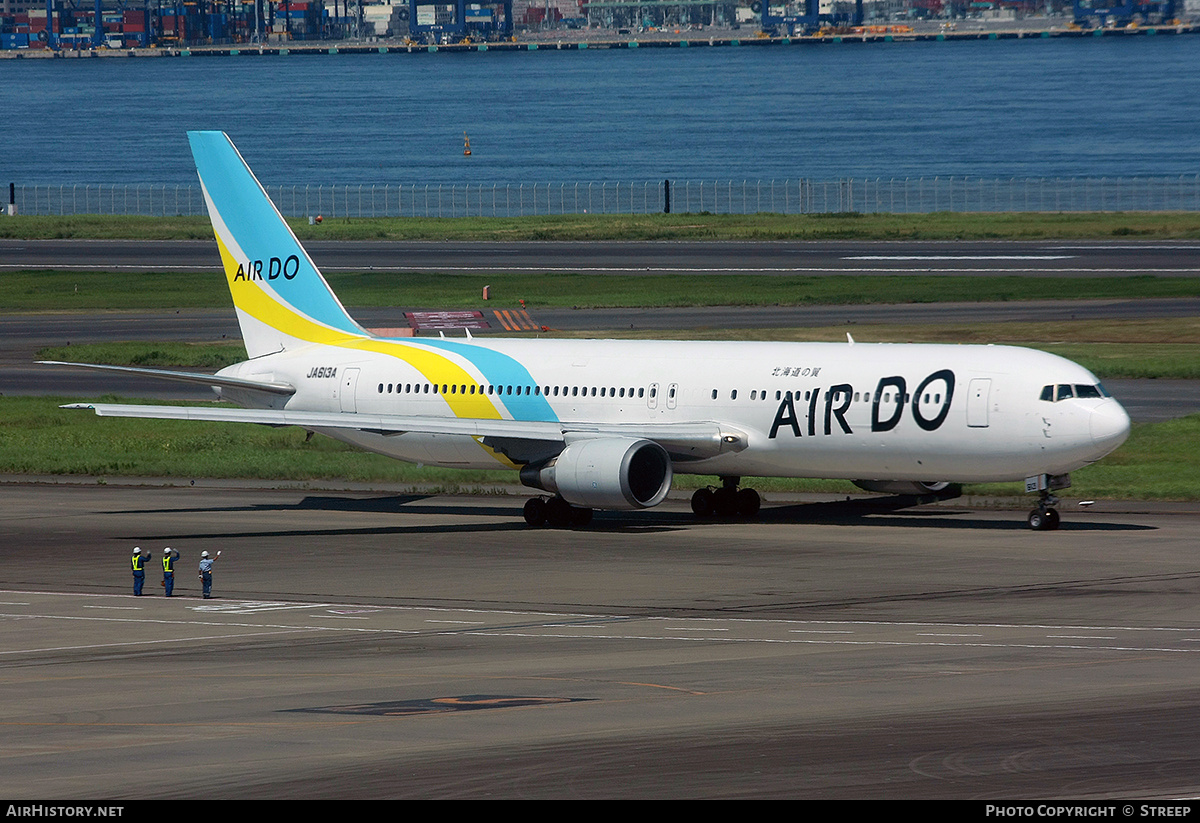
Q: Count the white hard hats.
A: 3